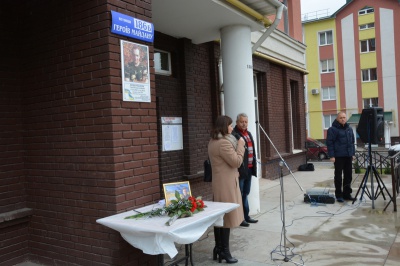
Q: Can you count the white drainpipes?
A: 1